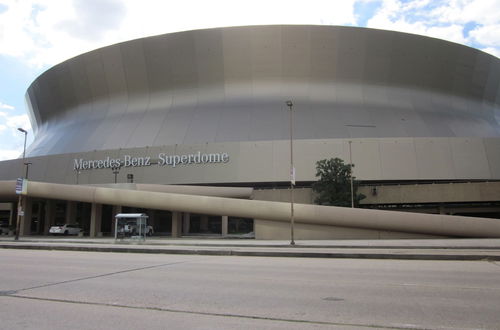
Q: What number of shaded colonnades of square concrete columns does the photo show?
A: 1